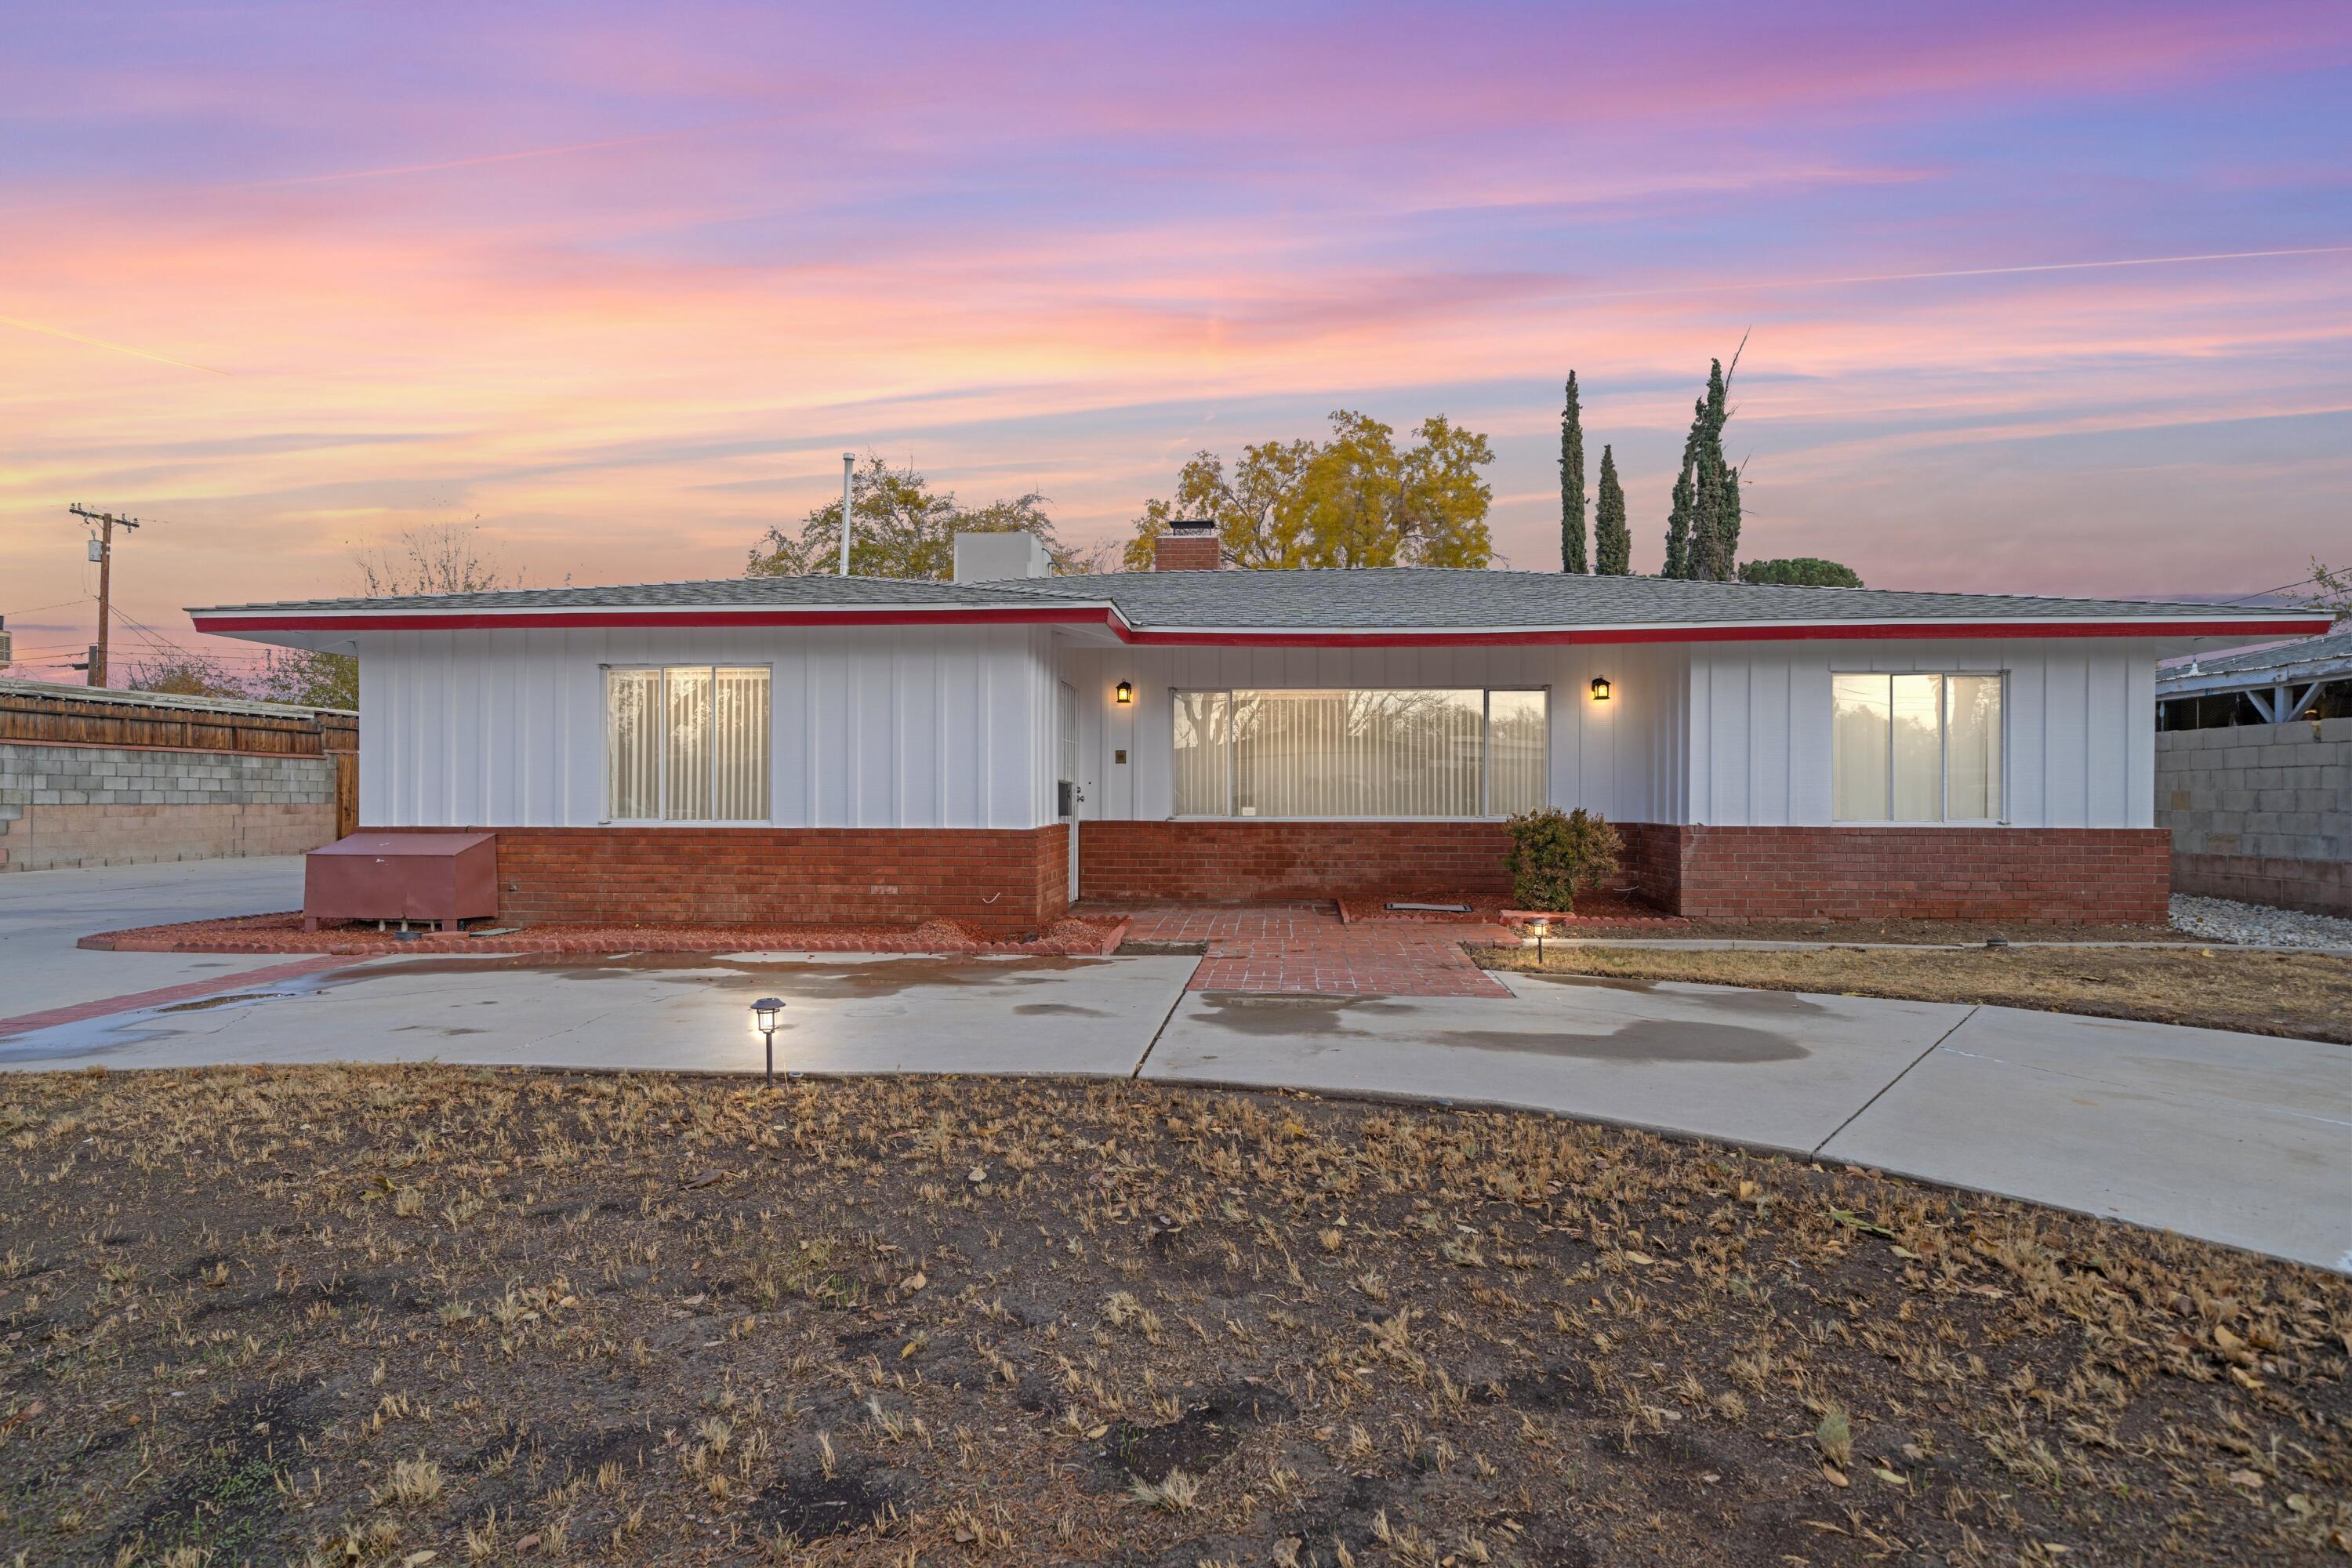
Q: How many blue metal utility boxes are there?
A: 0